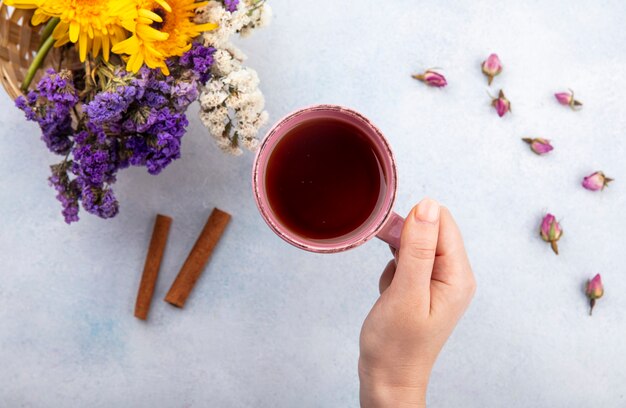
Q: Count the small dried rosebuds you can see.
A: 8